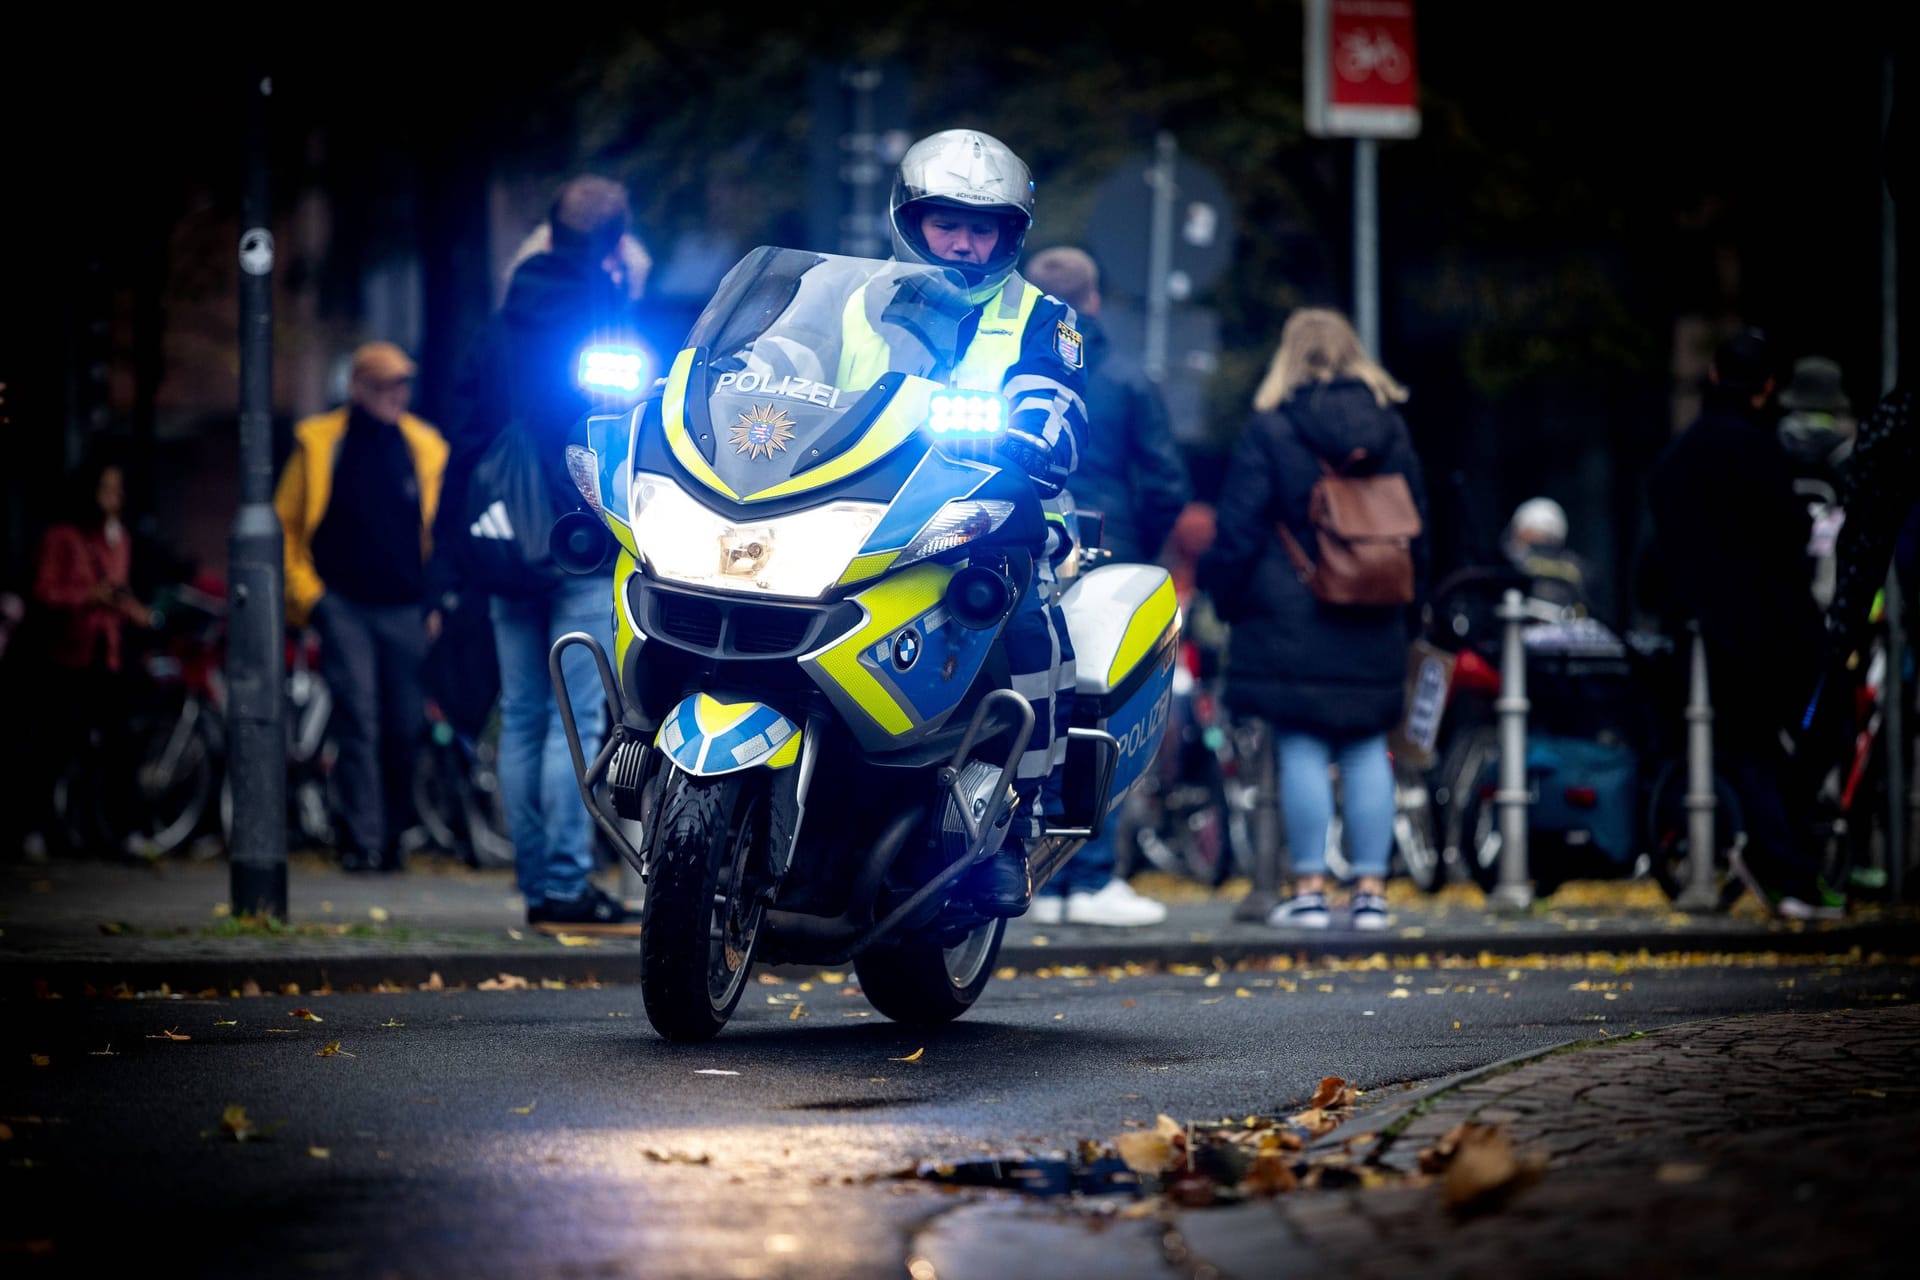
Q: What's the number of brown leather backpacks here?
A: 1